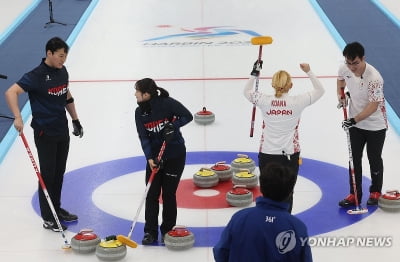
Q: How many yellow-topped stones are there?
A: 4